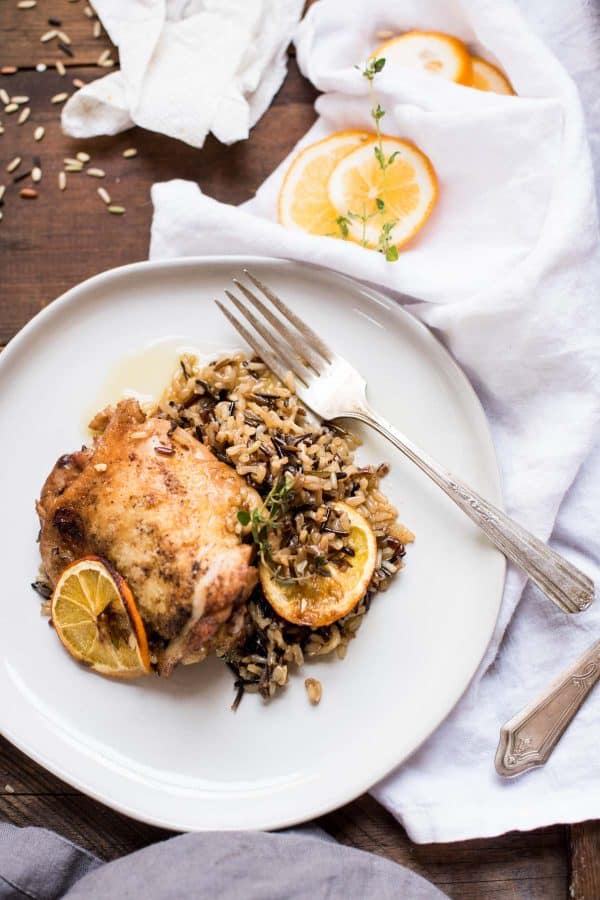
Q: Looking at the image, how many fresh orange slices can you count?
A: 4